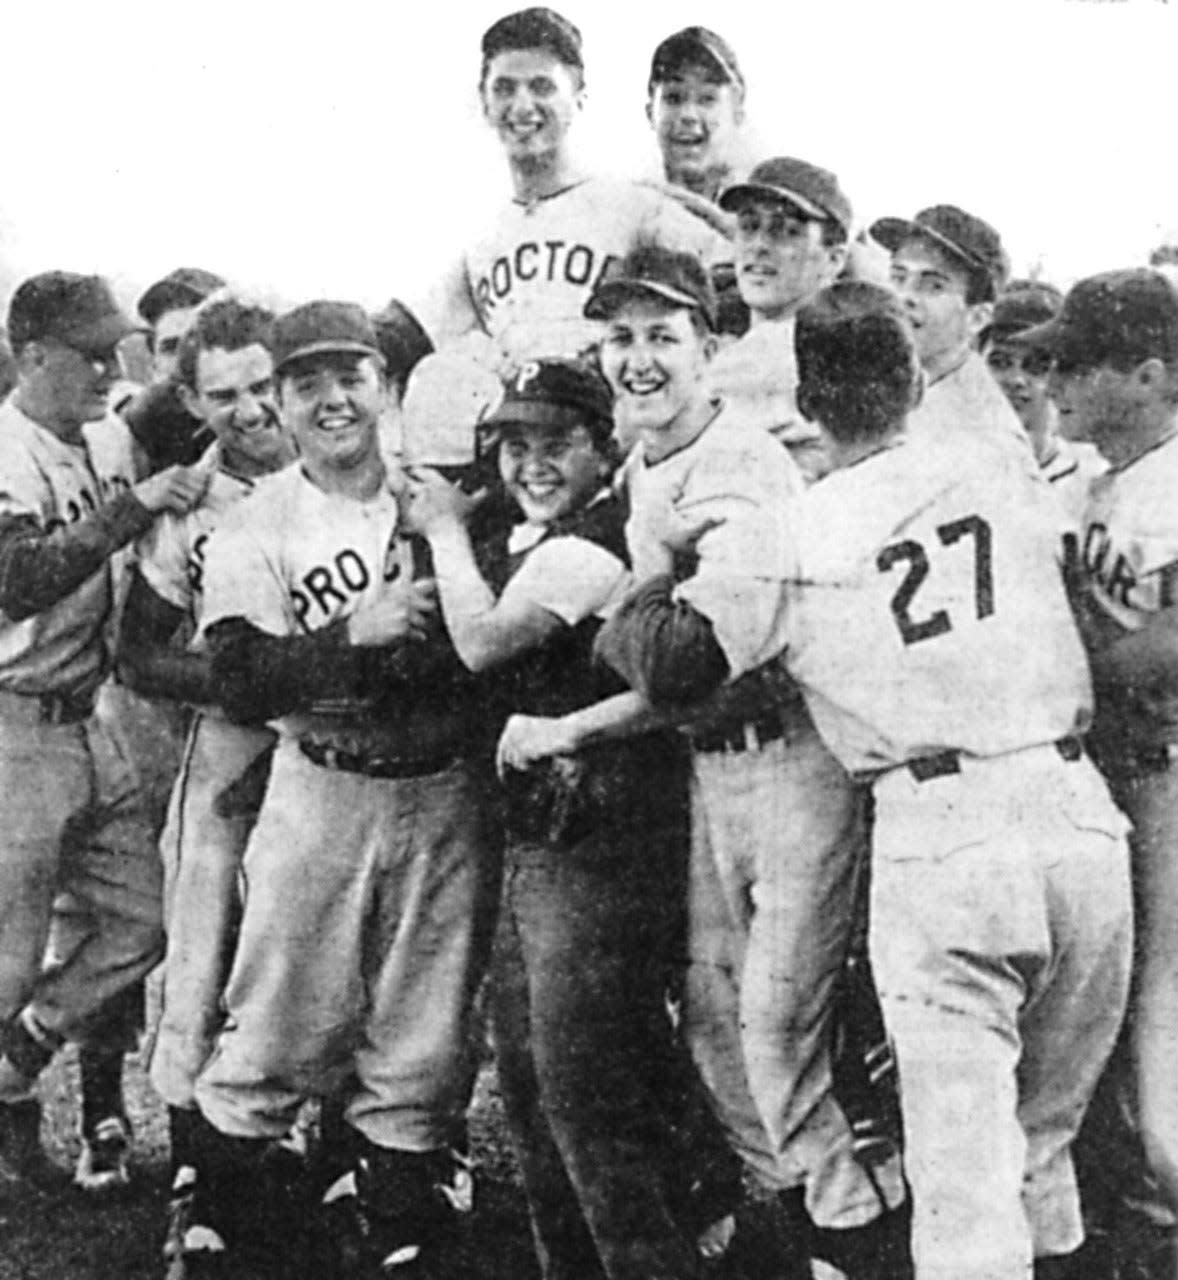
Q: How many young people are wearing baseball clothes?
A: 13